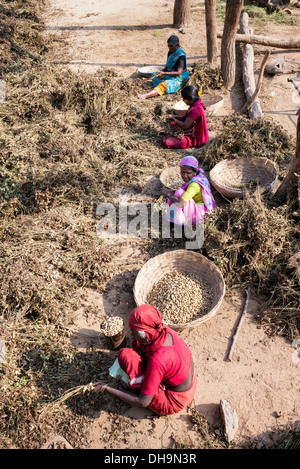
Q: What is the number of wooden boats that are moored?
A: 0